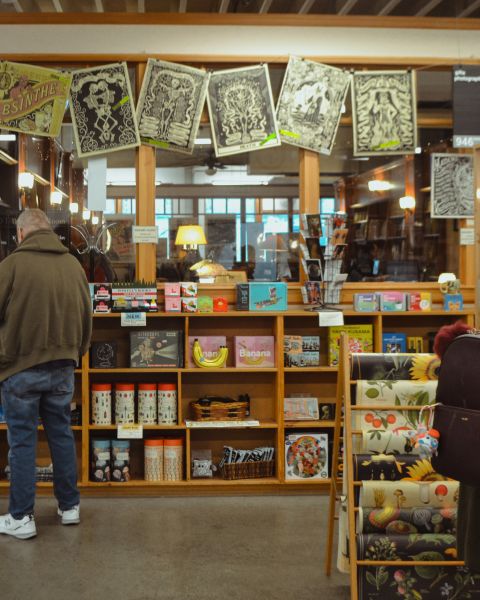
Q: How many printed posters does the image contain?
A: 7